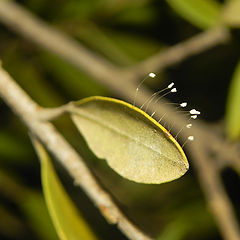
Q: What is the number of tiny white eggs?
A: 8